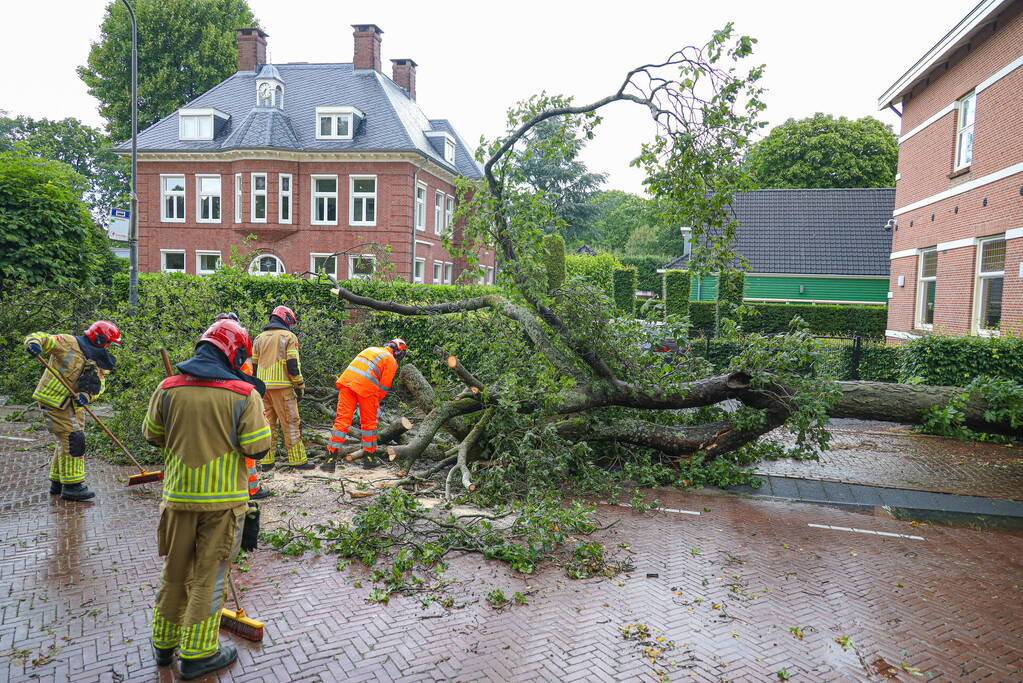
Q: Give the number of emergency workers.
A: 5